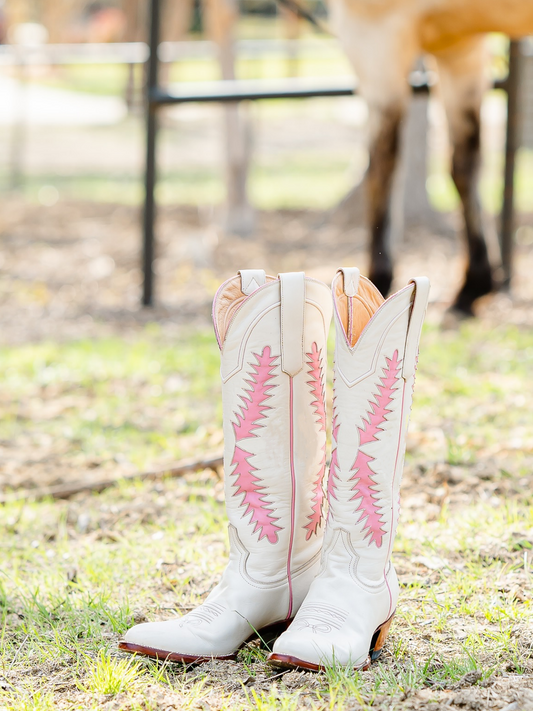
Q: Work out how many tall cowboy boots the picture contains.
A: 2